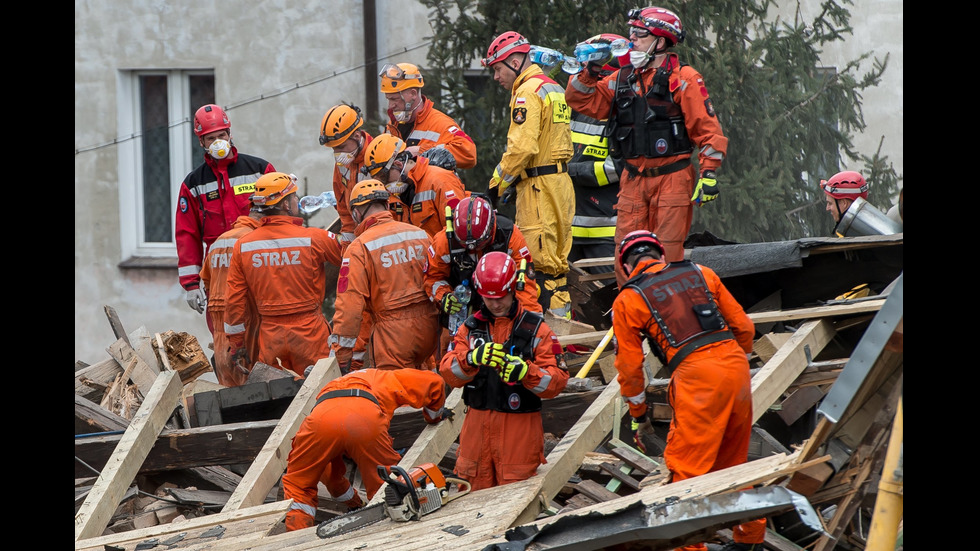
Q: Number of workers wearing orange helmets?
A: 5